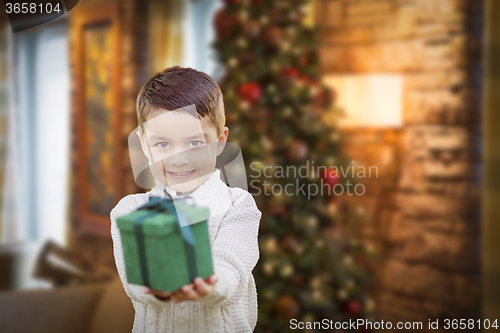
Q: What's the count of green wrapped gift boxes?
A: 1